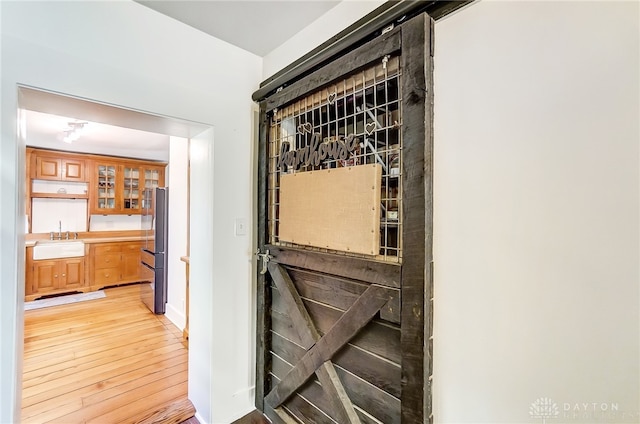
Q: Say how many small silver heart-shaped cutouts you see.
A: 4